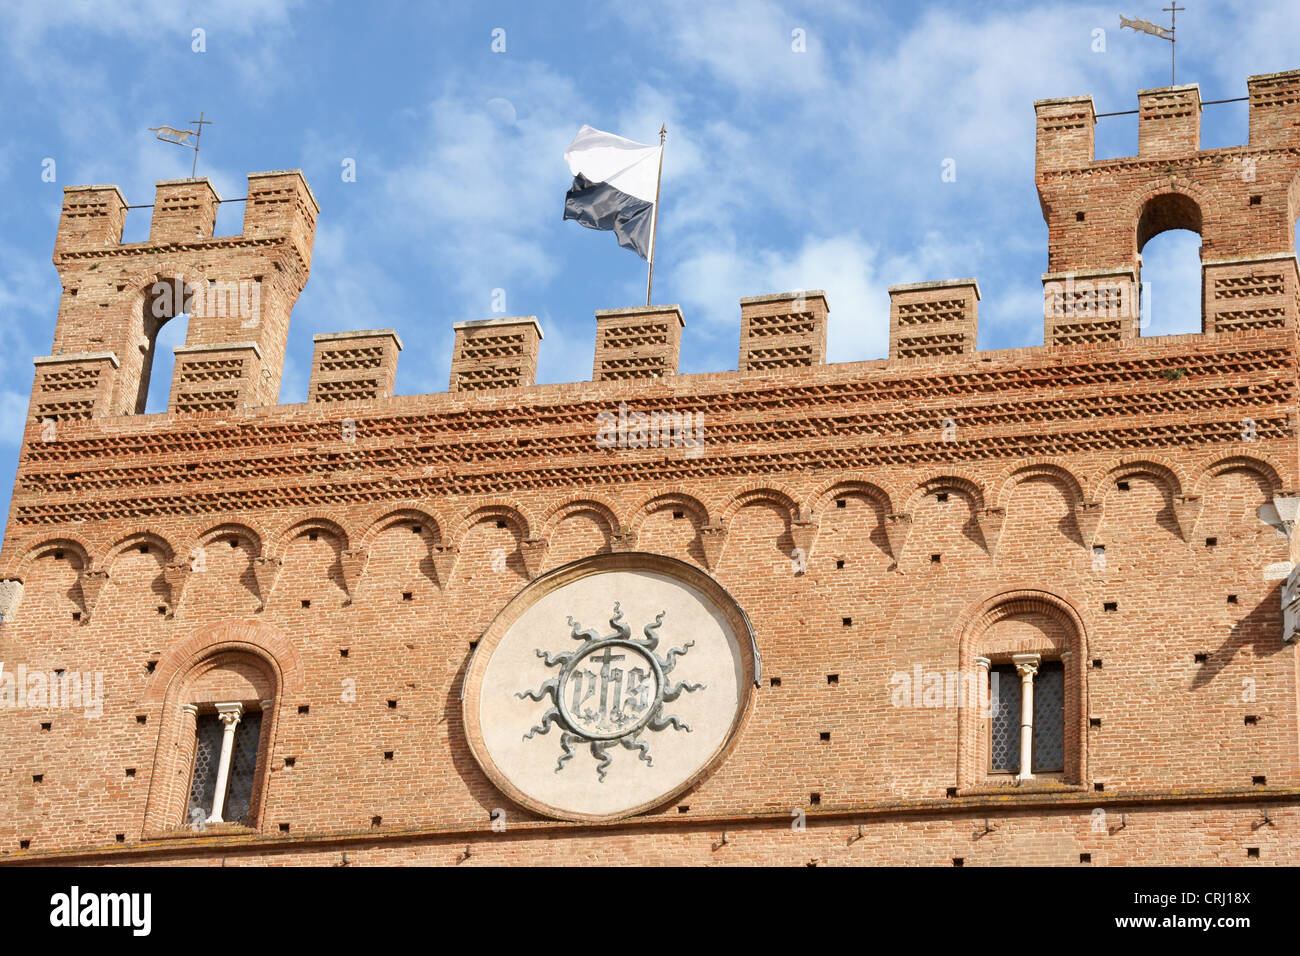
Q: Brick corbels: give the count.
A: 13